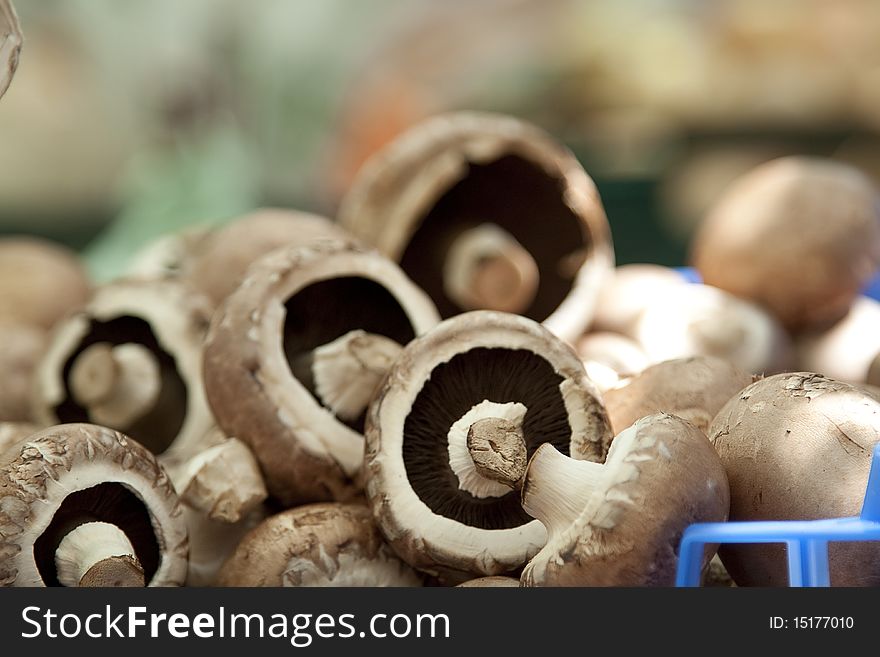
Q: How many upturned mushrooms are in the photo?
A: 5